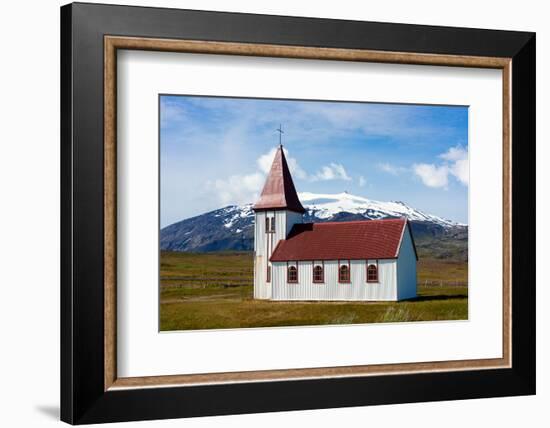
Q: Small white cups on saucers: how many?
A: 0